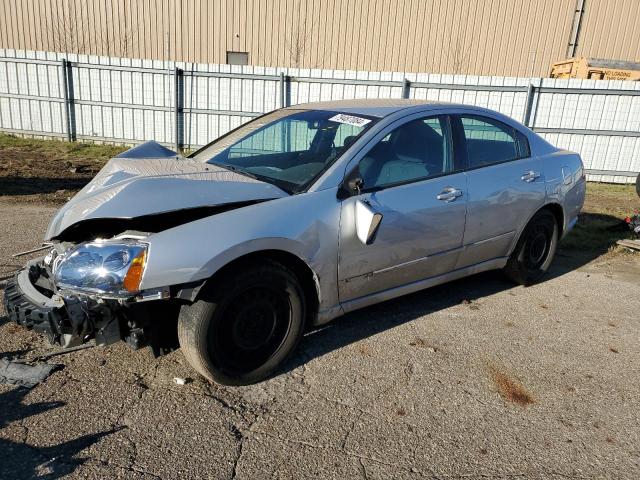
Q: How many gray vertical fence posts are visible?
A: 5